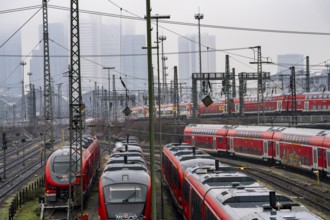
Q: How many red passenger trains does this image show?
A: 5